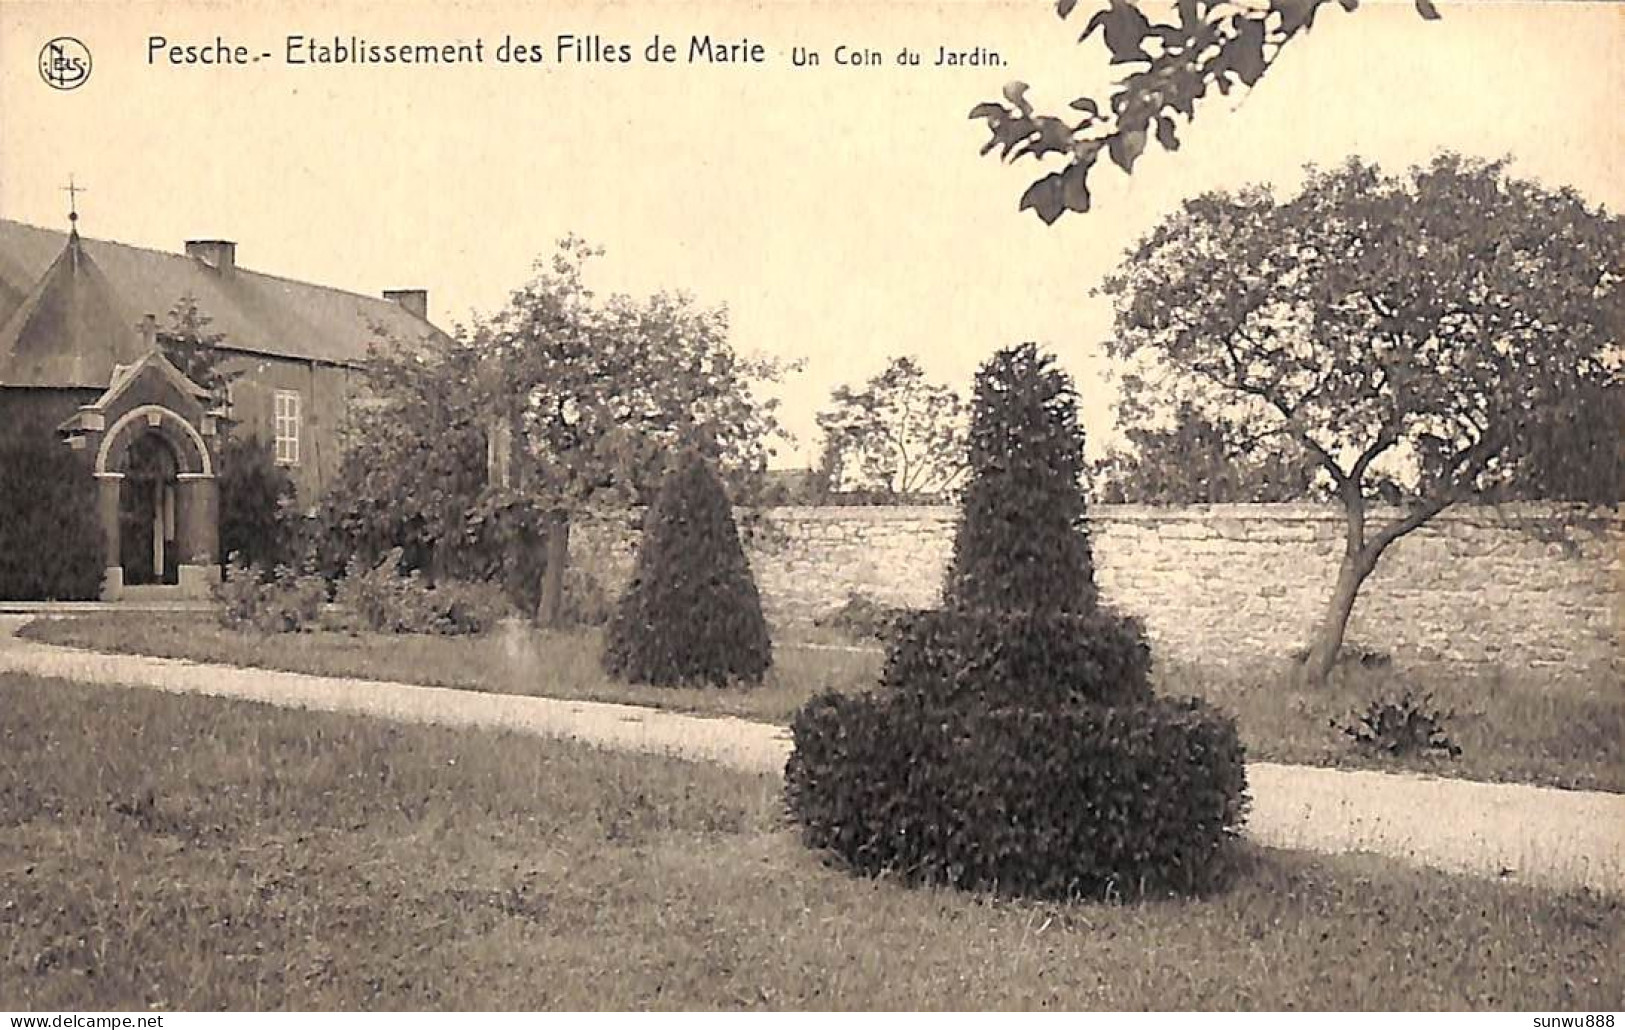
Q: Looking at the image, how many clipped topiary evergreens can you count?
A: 2